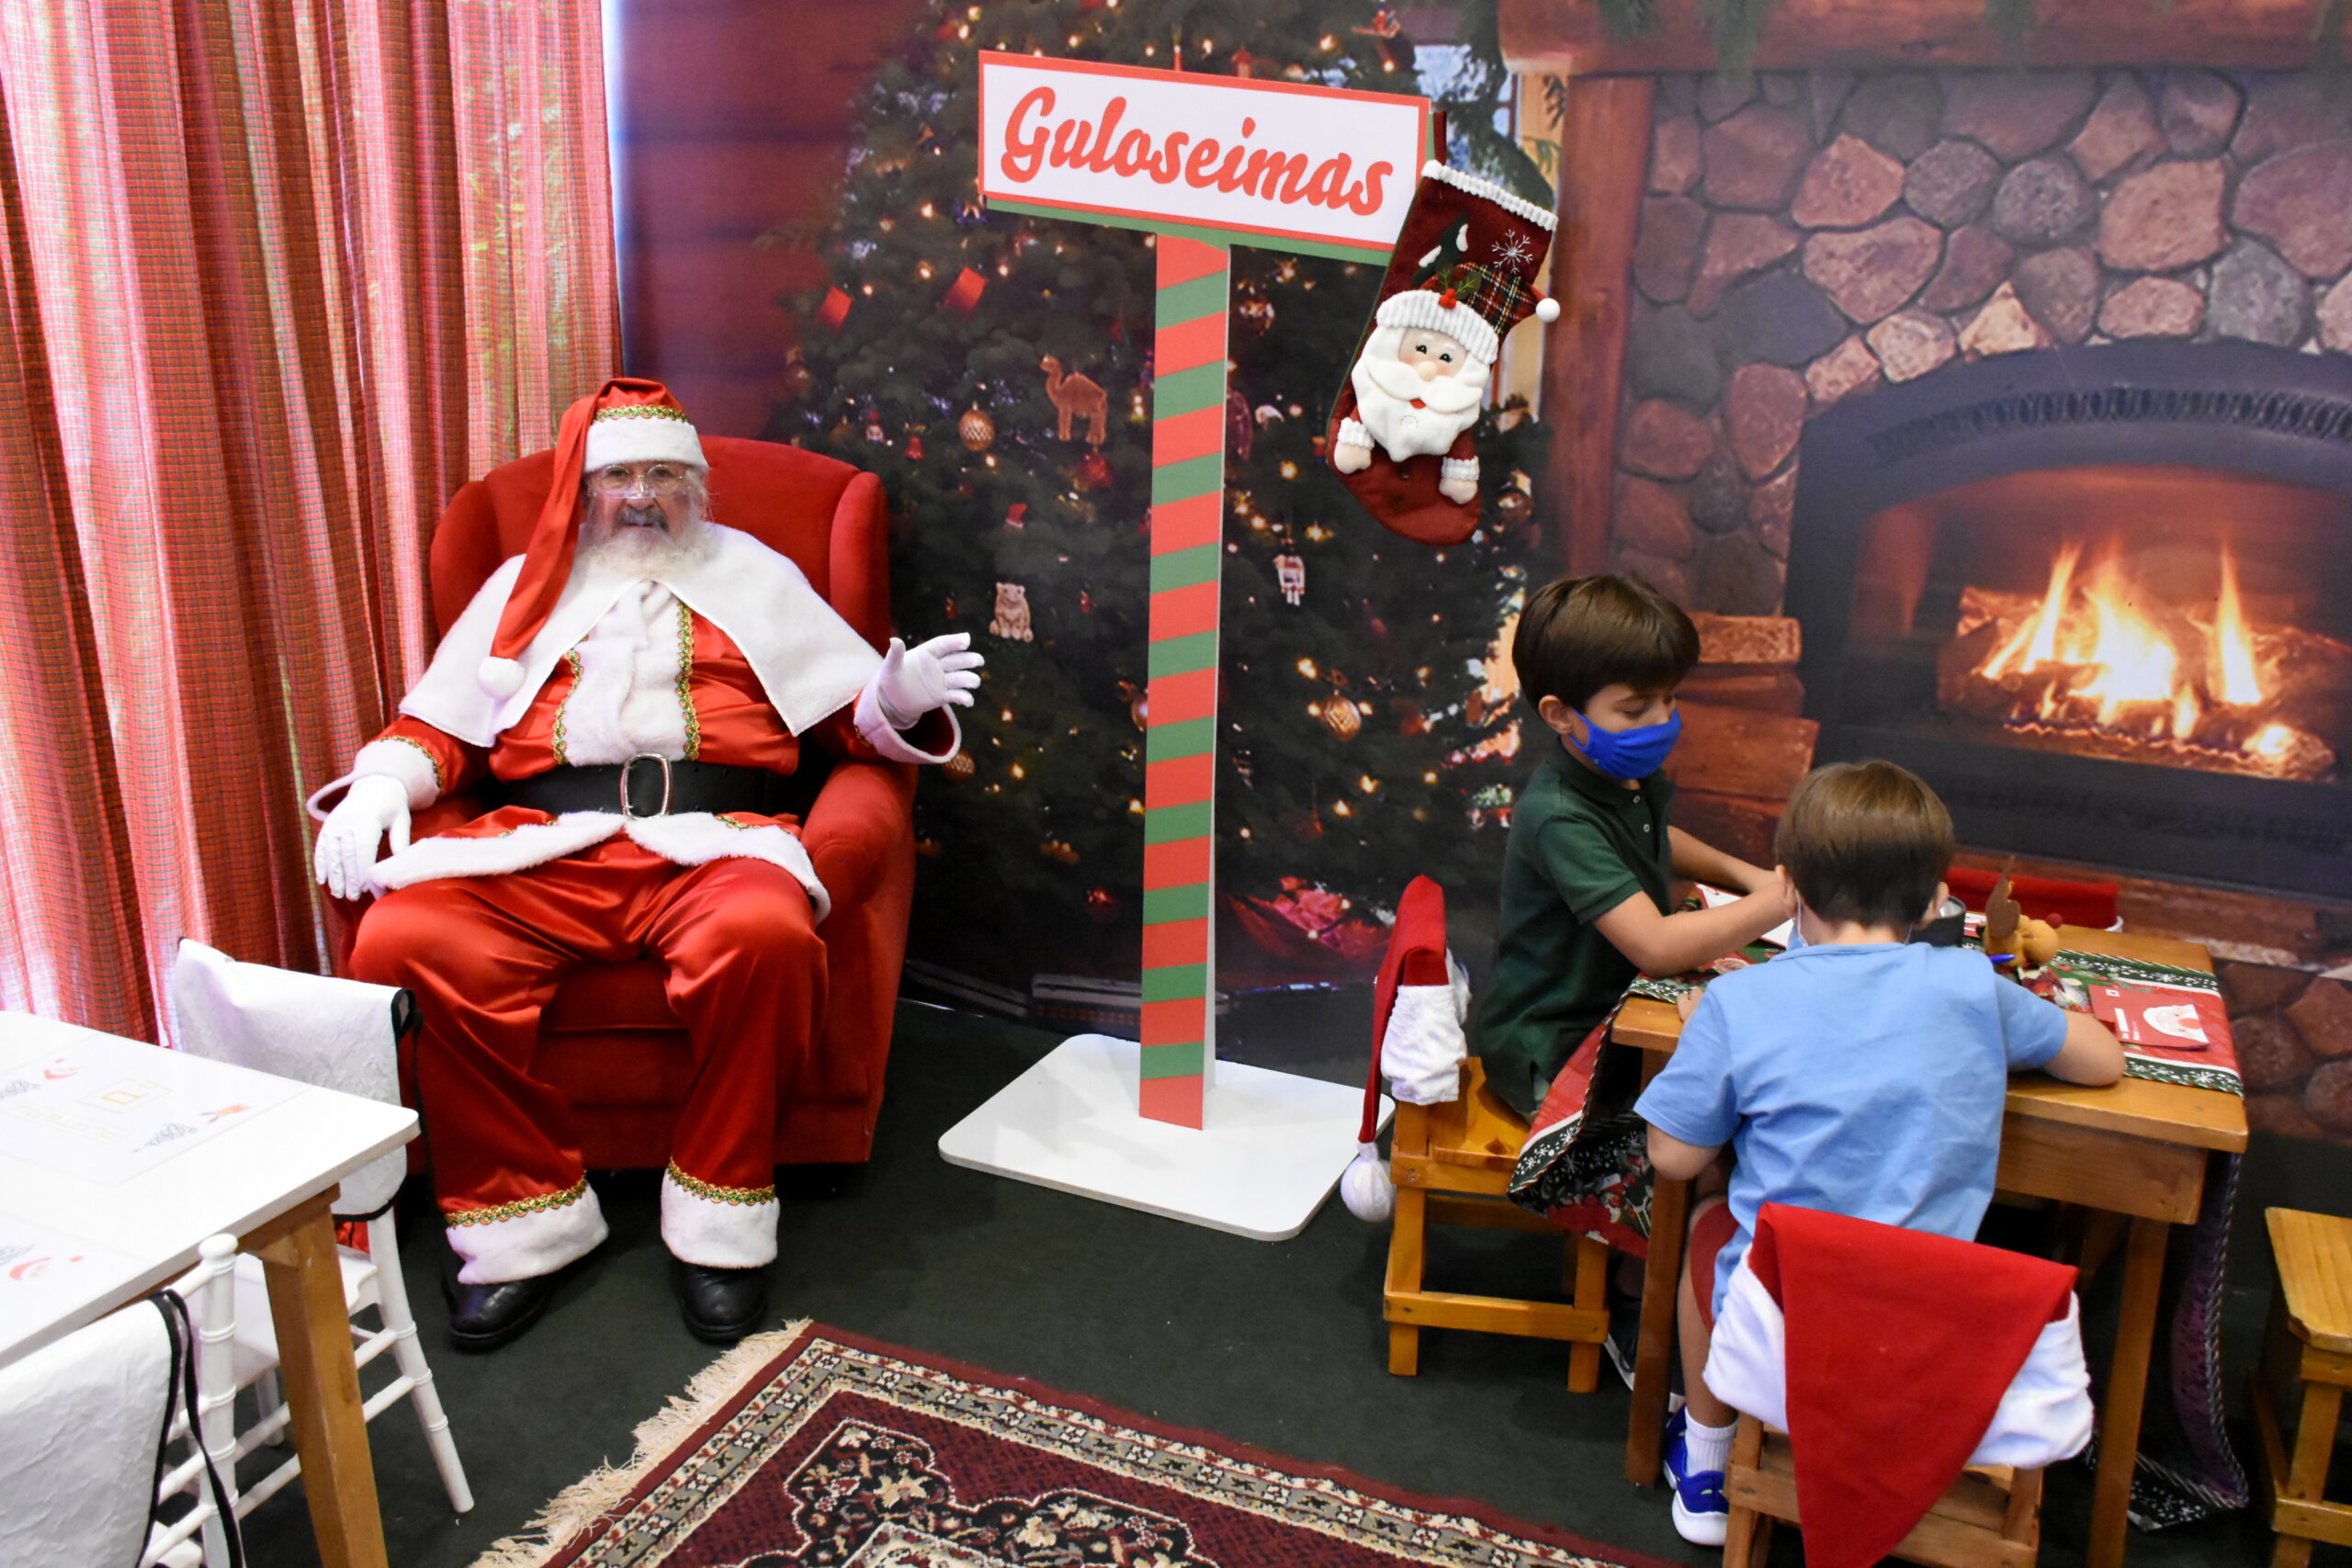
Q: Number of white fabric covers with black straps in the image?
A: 2